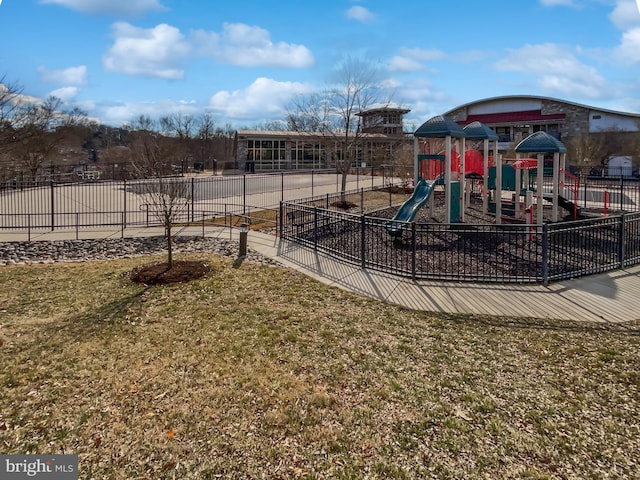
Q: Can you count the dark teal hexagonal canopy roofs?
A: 3